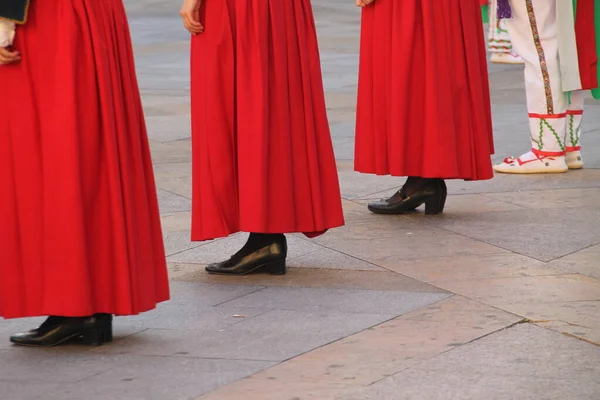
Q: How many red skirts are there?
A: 3